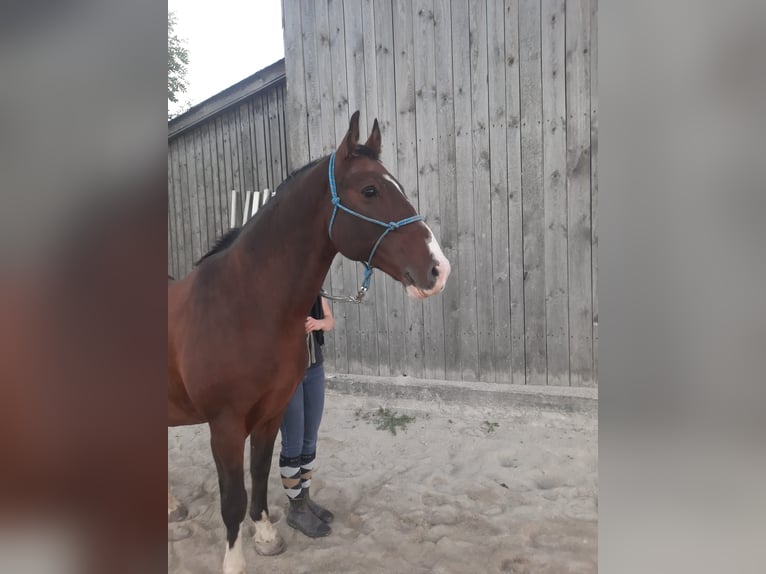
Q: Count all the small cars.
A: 0